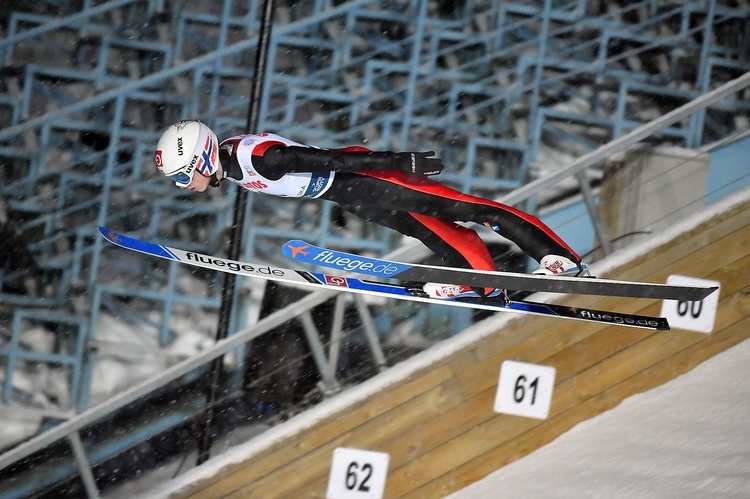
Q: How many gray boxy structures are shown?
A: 1